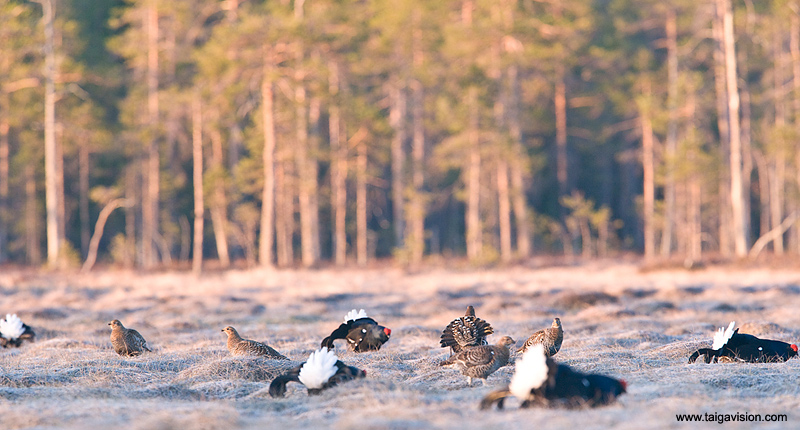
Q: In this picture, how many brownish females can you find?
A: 5